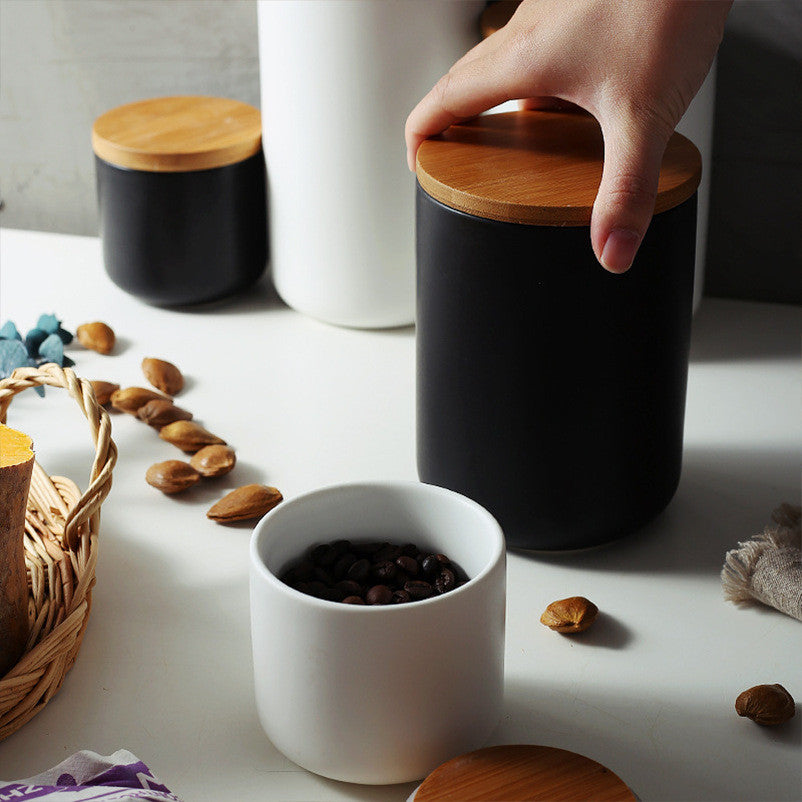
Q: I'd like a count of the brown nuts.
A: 11